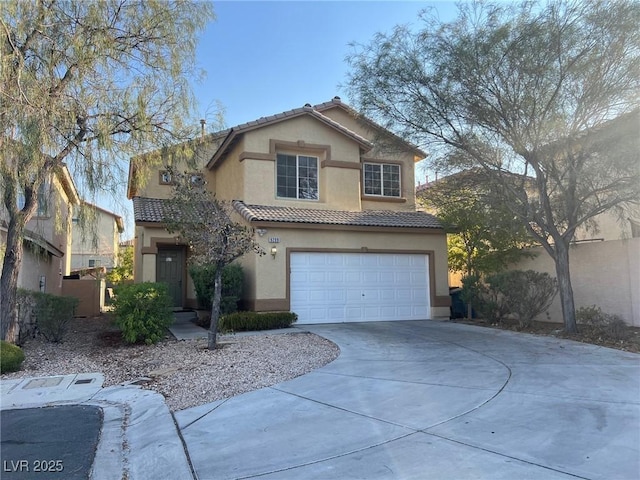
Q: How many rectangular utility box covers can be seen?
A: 2